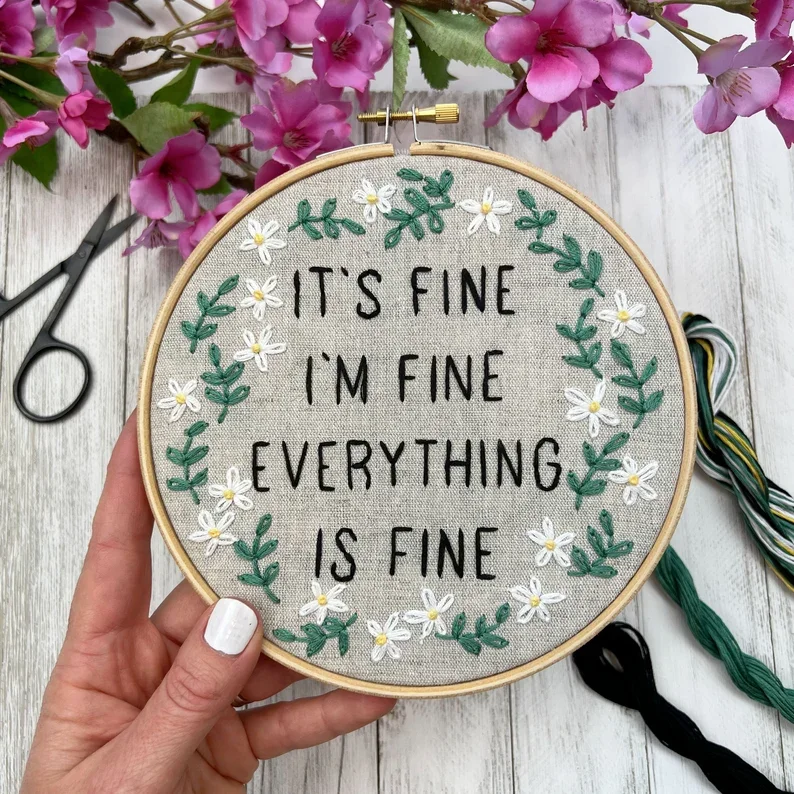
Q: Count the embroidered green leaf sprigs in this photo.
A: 15